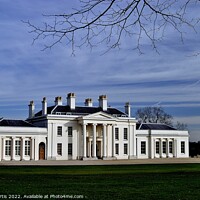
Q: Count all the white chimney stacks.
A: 7